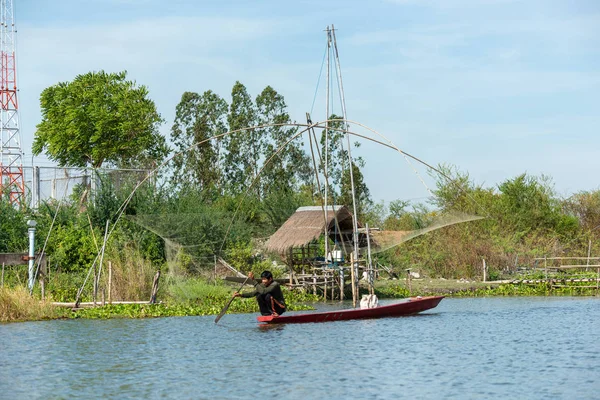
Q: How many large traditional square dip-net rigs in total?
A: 1